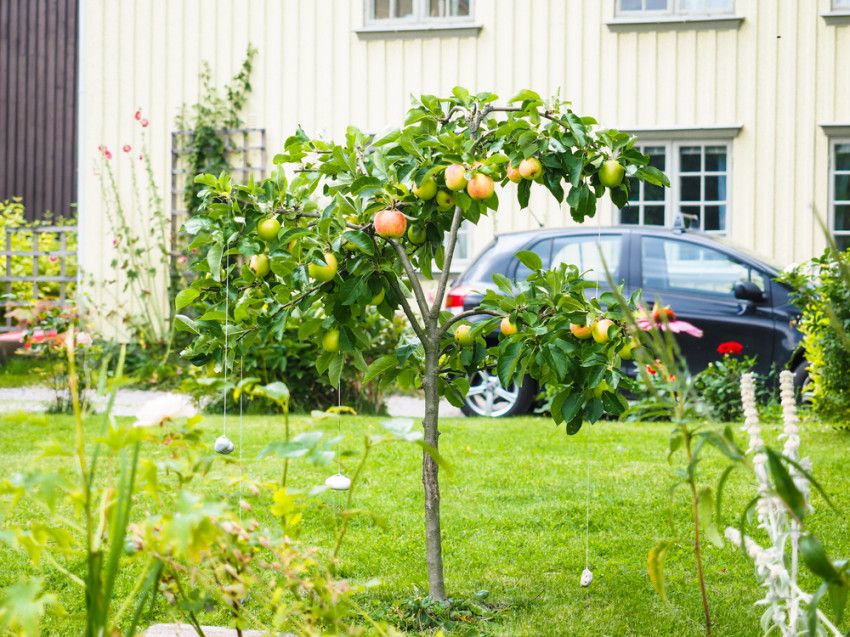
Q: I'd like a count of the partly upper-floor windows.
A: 3